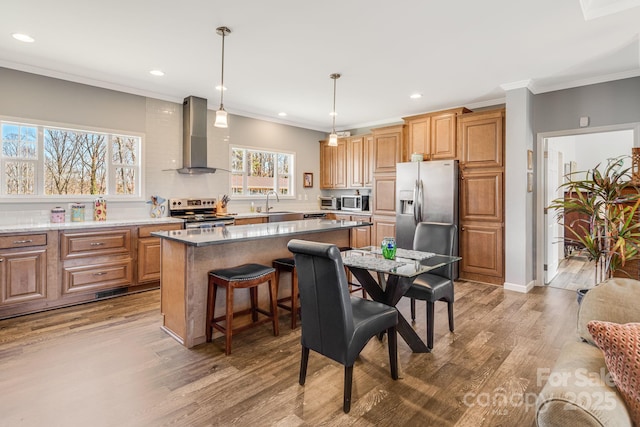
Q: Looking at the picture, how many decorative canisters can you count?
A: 3